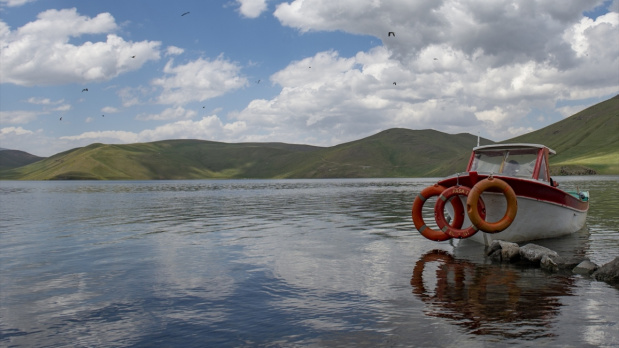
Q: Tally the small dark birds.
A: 11